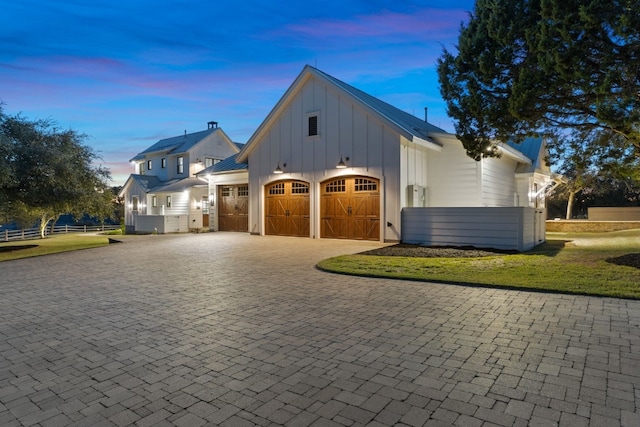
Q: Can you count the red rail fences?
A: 0